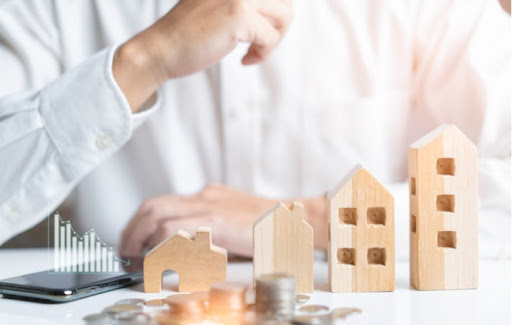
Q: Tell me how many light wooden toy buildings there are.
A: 4